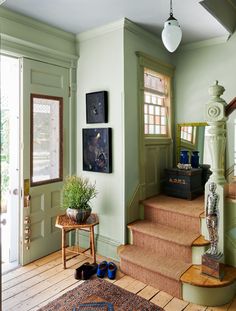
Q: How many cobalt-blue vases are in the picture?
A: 2